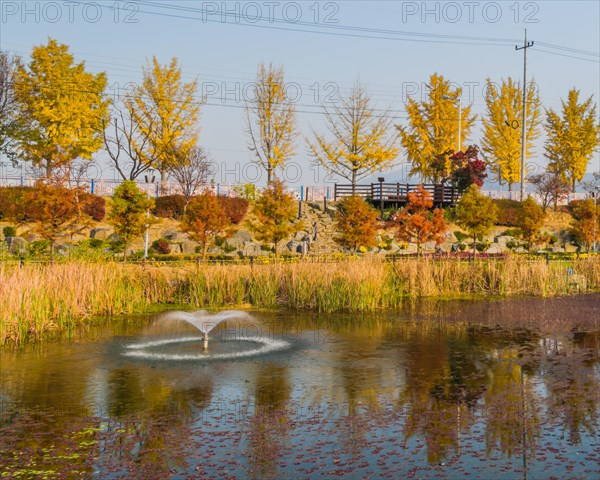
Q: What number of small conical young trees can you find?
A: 9